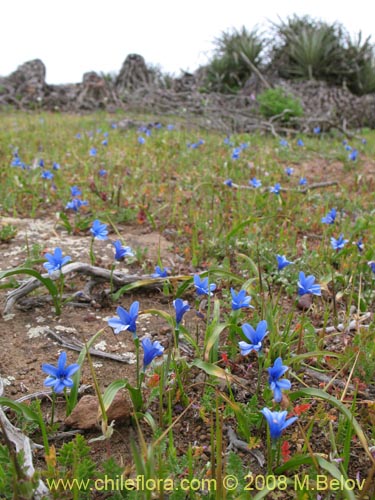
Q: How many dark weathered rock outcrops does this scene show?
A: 3